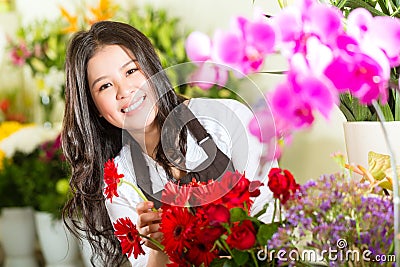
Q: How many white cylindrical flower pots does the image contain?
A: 3